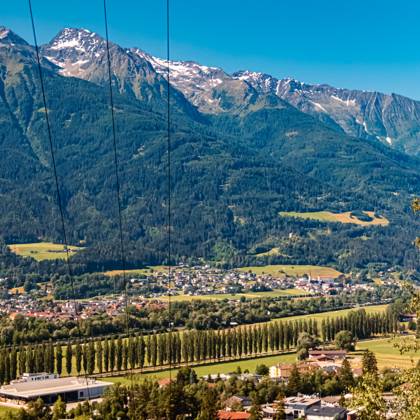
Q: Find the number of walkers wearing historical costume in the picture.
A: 0